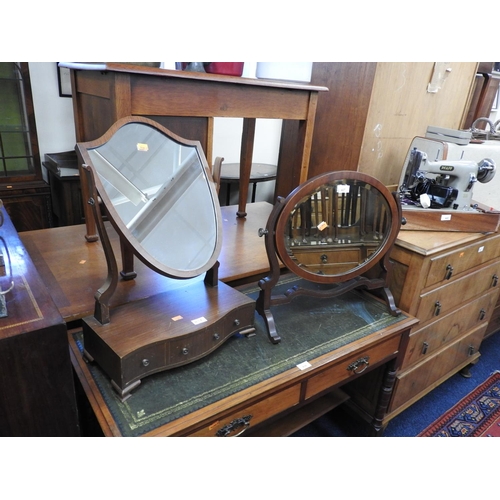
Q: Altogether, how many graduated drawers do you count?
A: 4